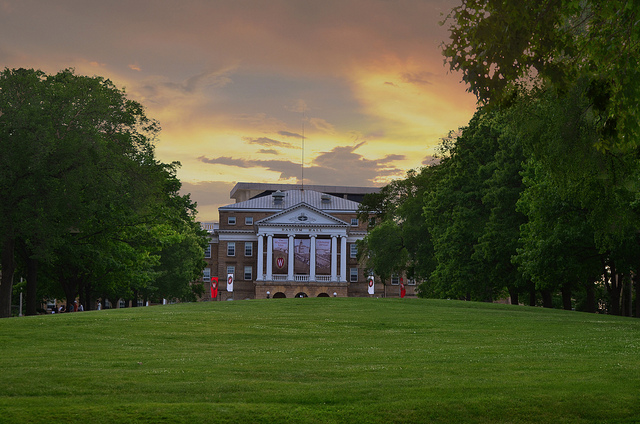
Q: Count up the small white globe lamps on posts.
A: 2